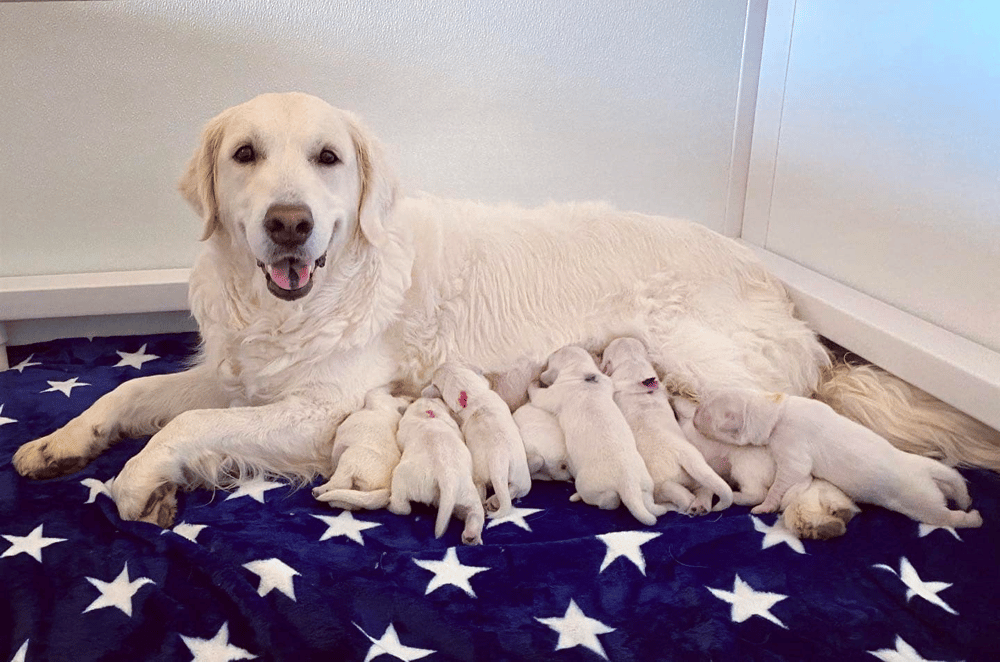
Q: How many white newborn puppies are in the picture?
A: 8